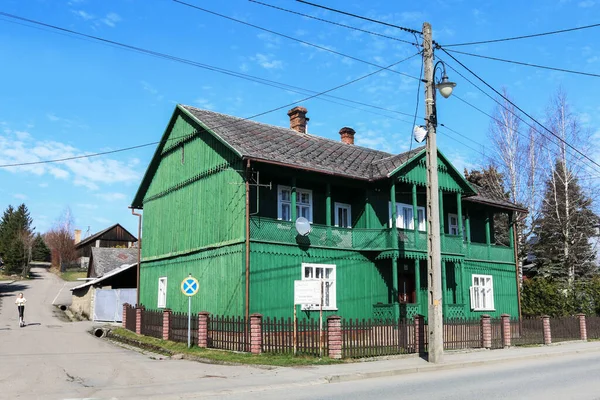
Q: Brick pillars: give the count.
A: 11